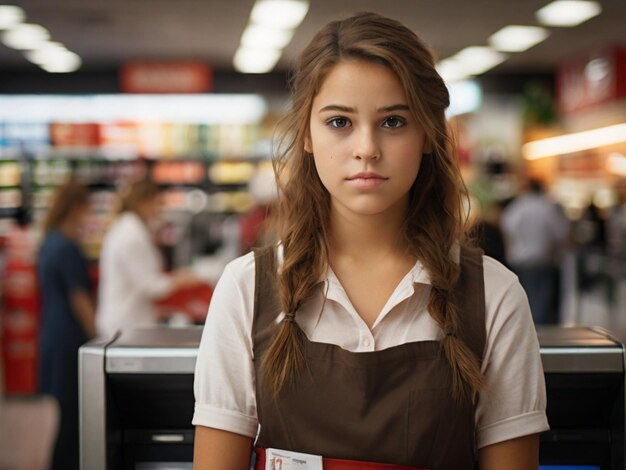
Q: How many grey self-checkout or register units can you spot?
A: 2